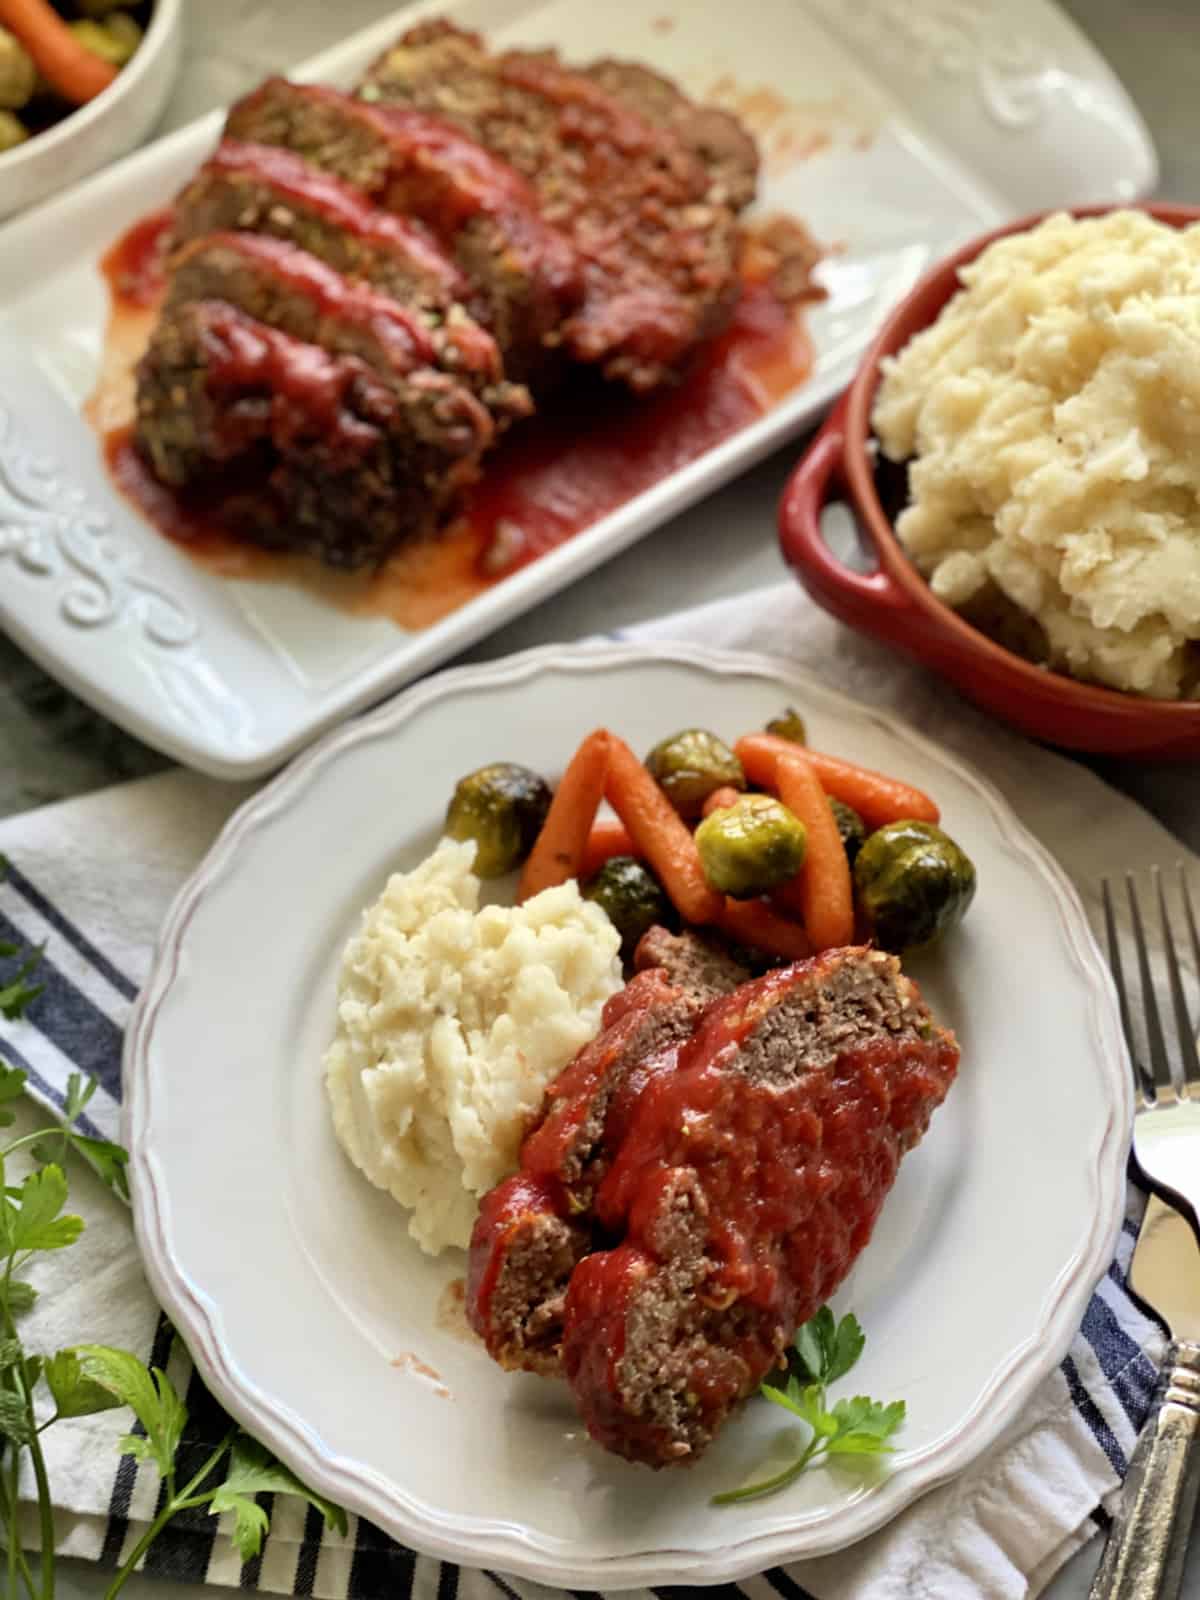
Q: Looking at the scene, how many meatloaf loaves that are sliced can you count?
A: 1